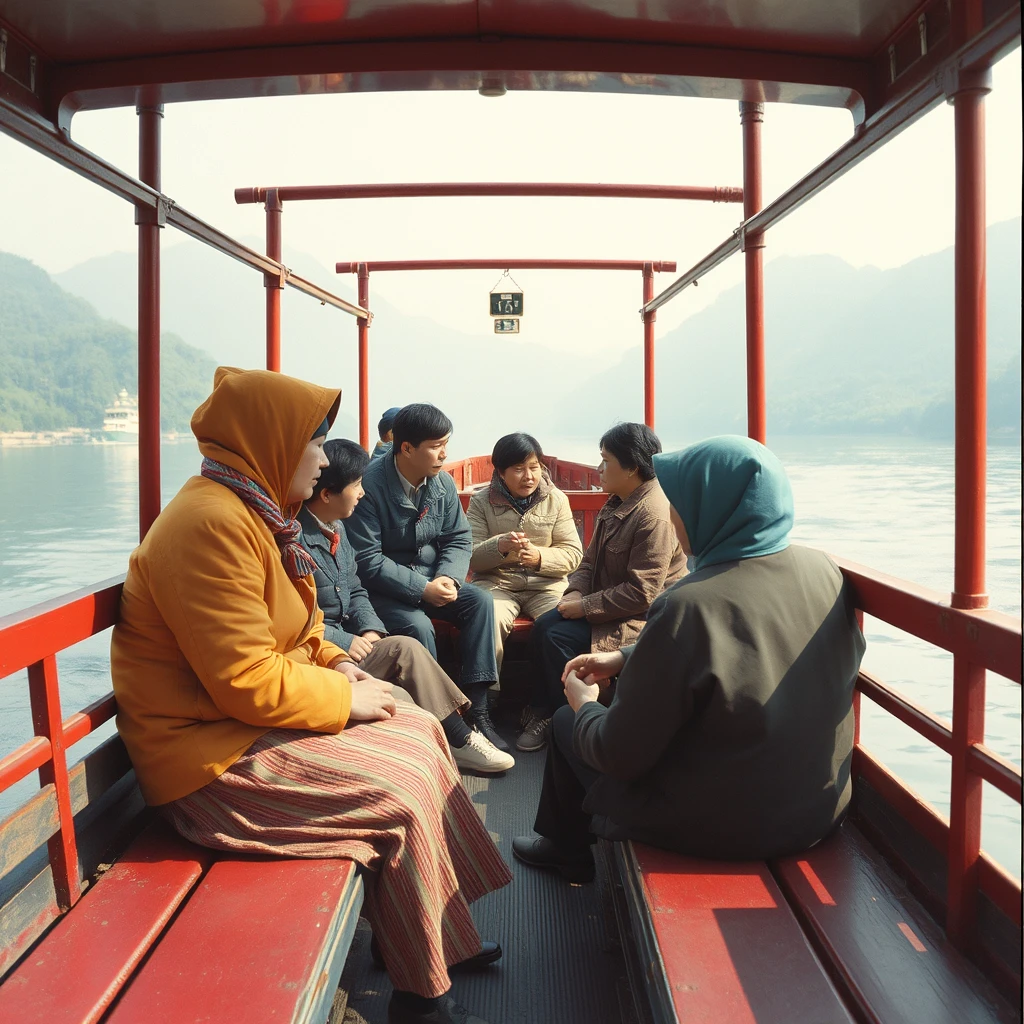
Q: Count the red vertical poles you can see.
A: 6